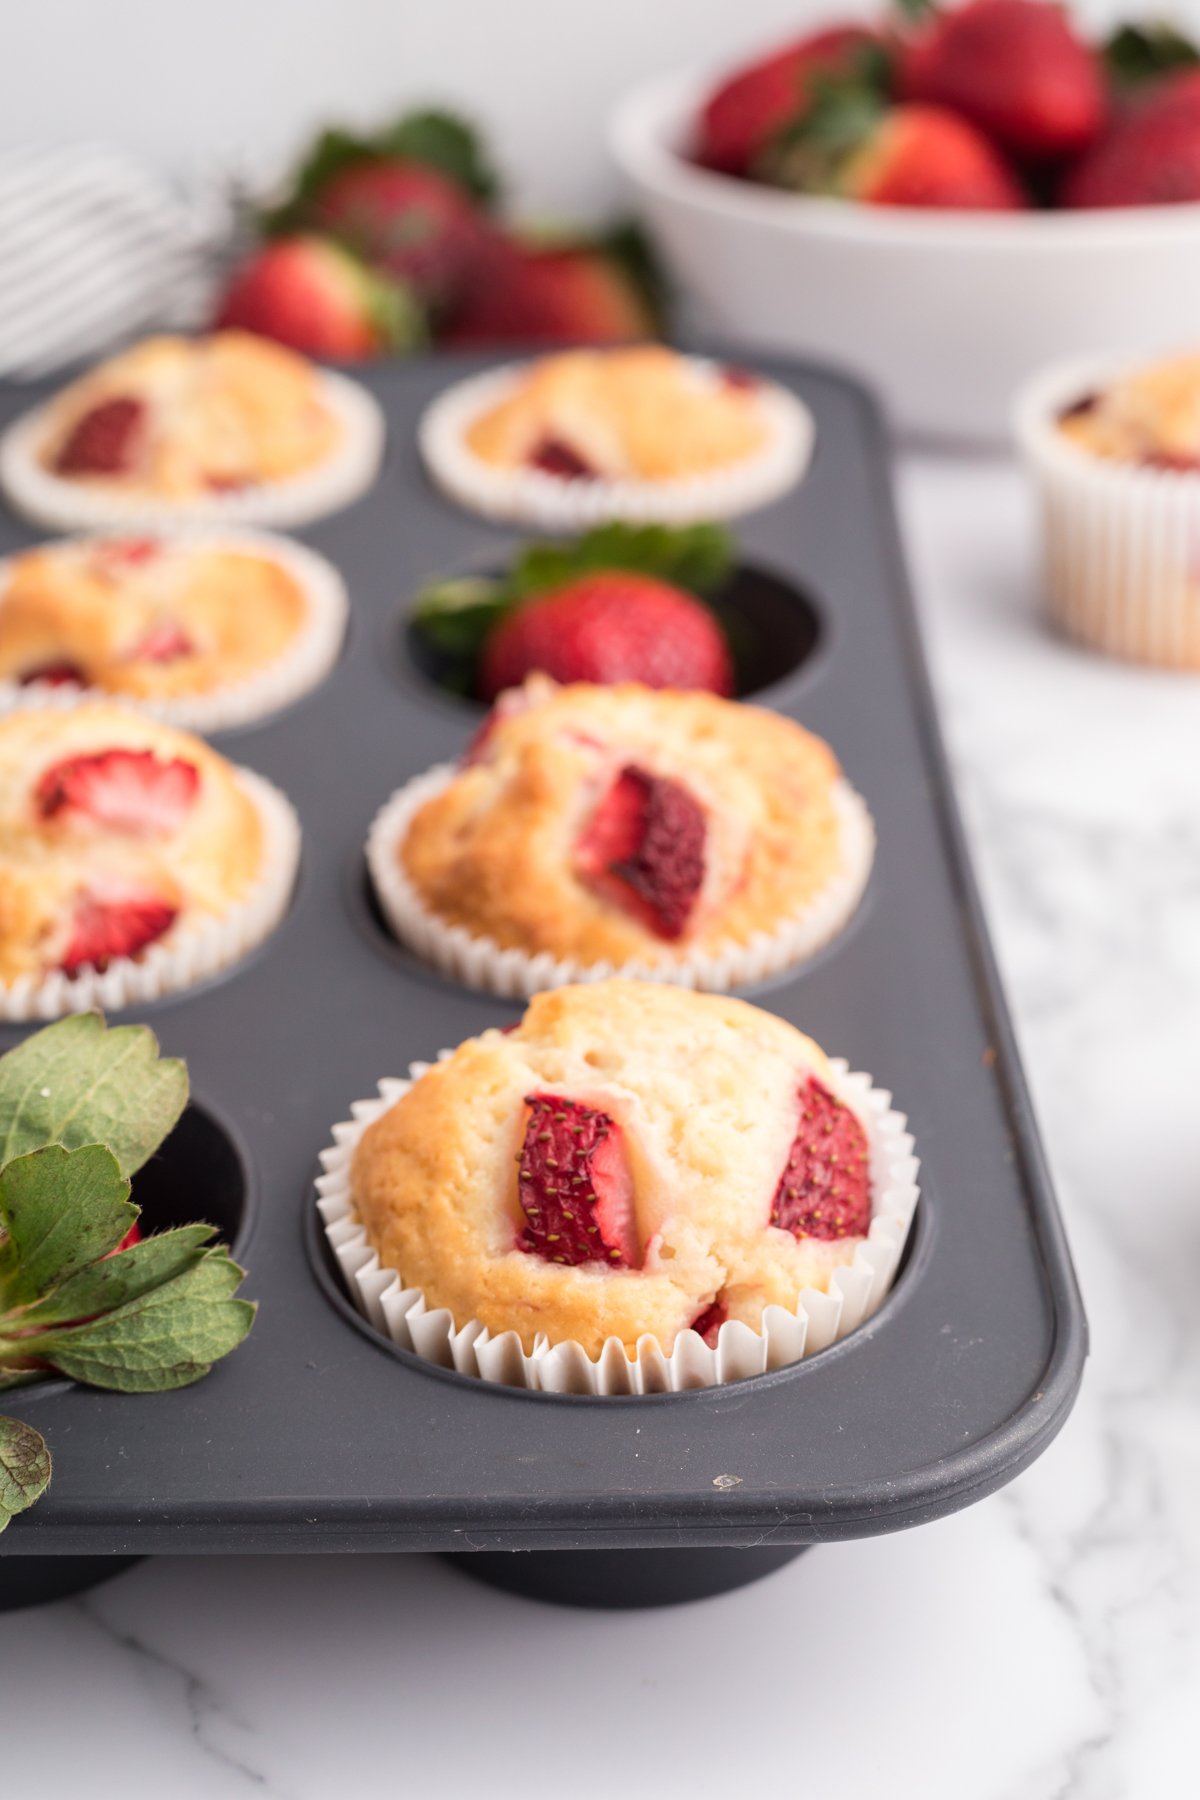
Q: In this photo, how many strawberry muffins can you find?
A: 7